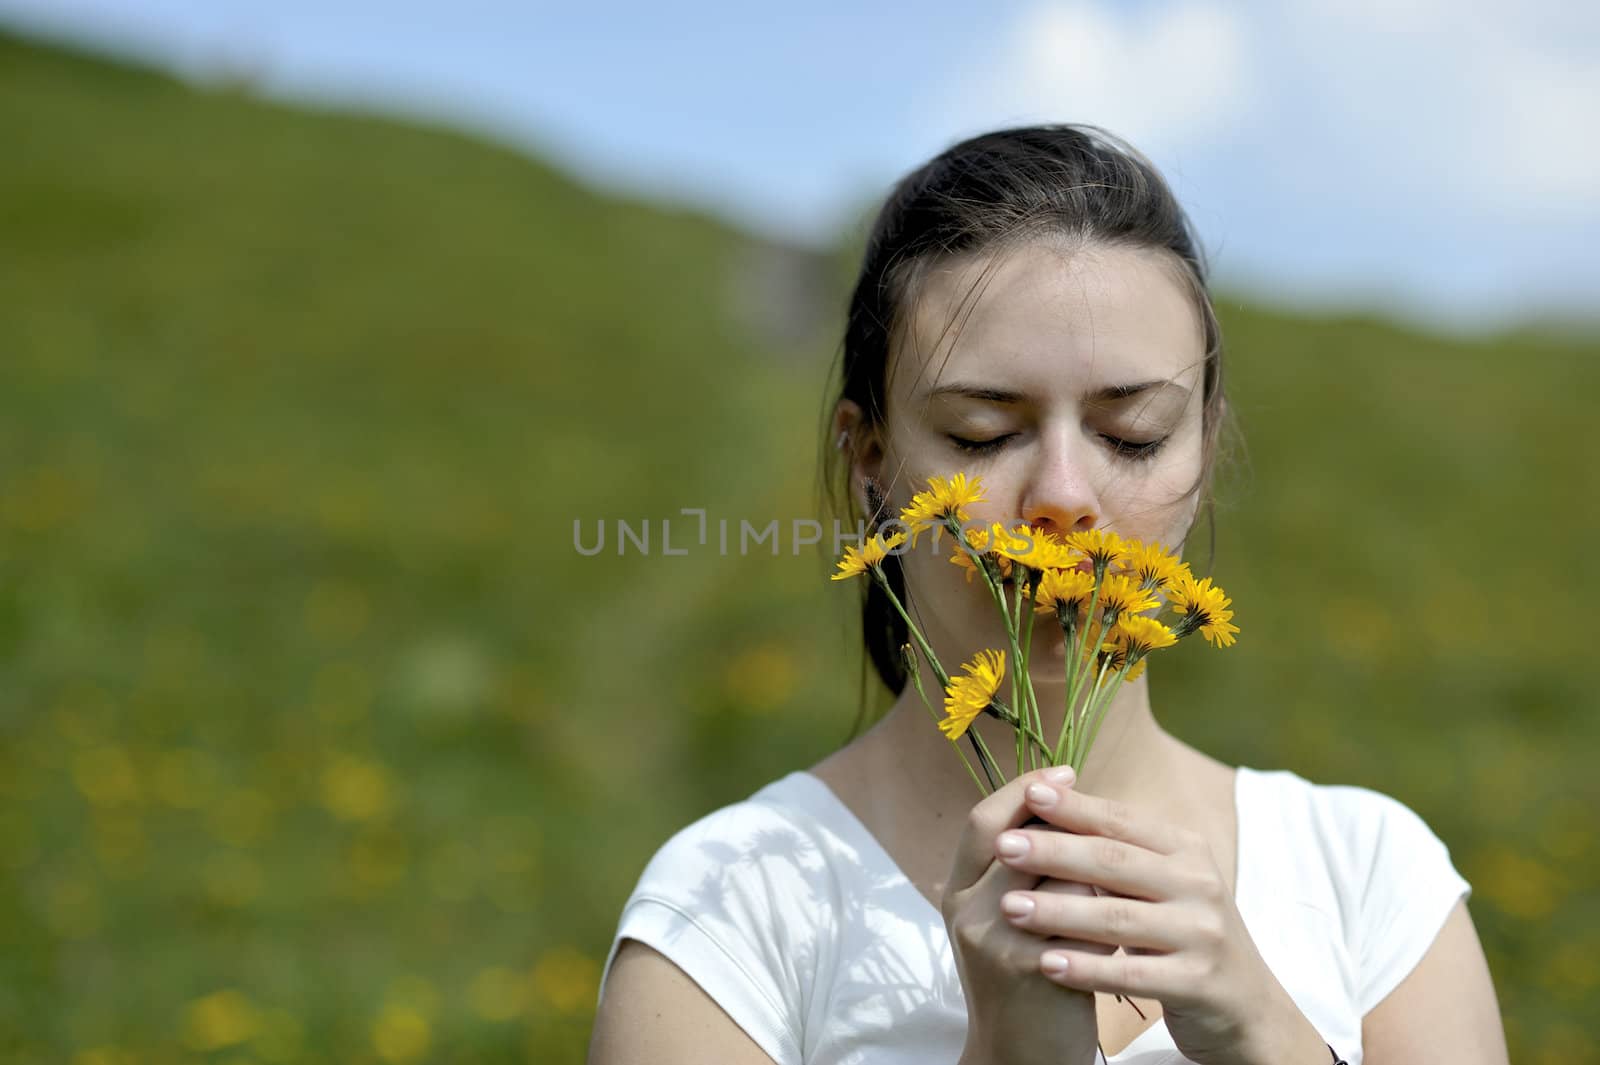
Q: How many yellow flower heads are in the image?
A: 12